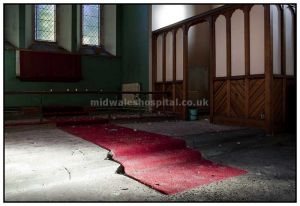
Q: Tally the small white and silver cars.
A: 0